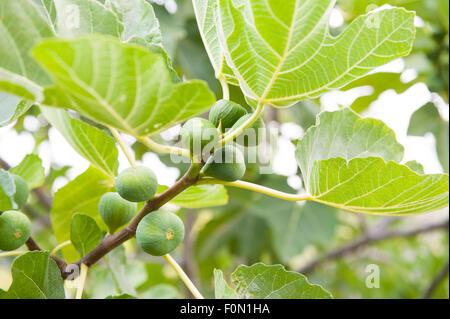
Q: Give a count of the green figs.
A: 9